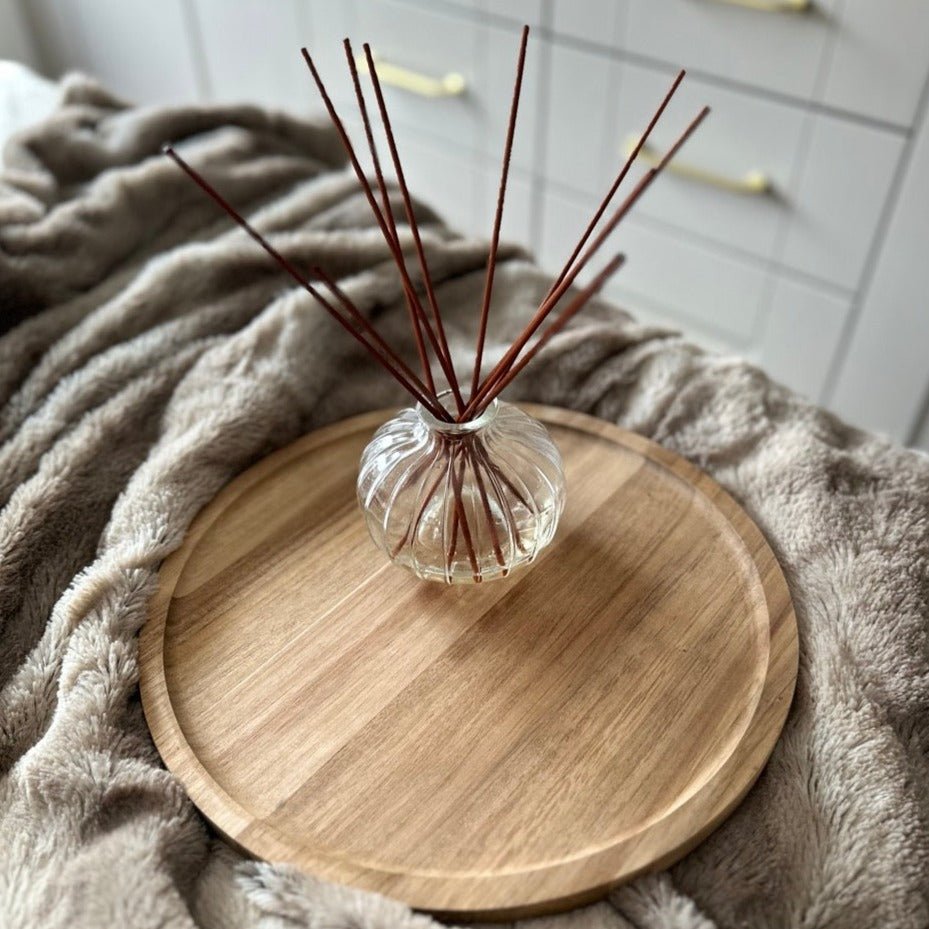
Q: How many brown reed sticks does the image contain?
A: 10